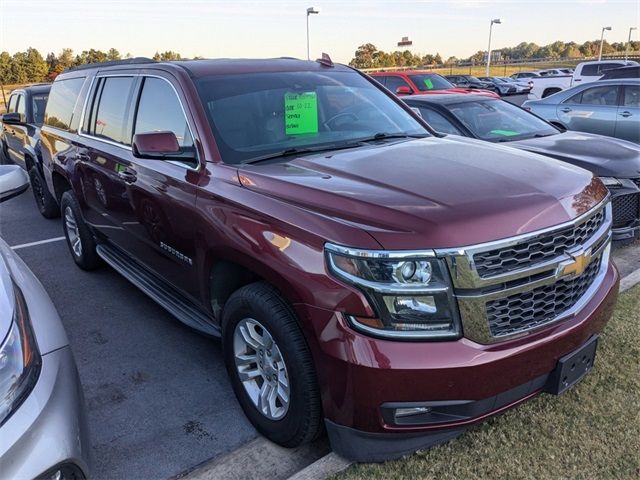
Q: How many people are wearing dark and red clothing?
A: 0